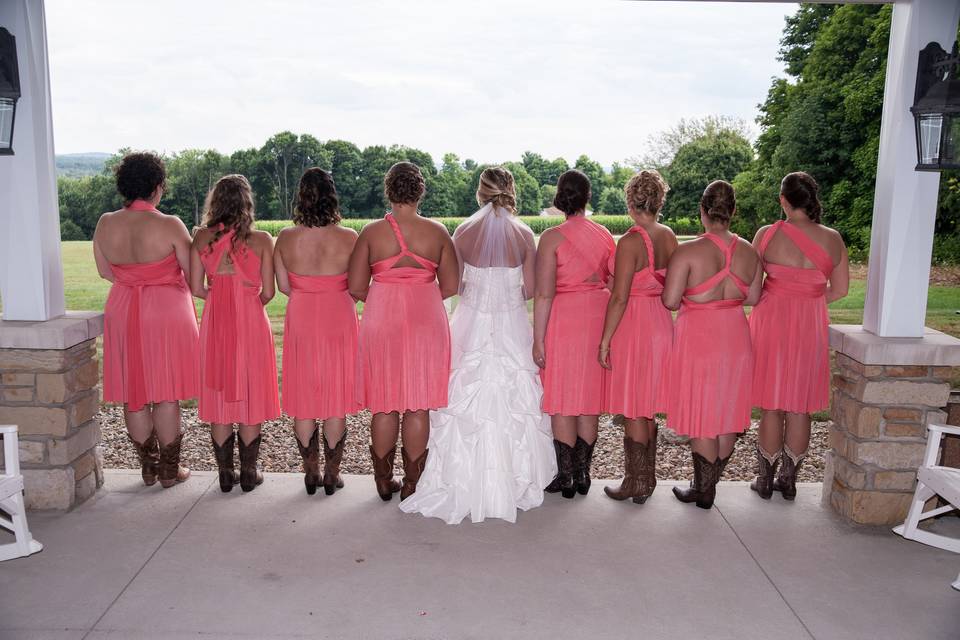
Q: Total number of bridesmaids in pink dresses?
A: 8